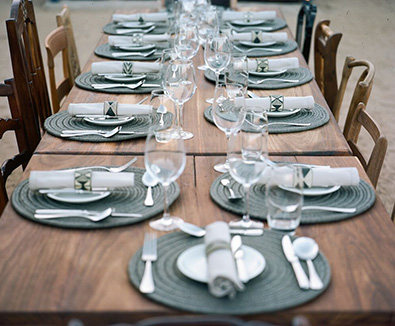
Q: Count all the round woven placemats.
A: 11